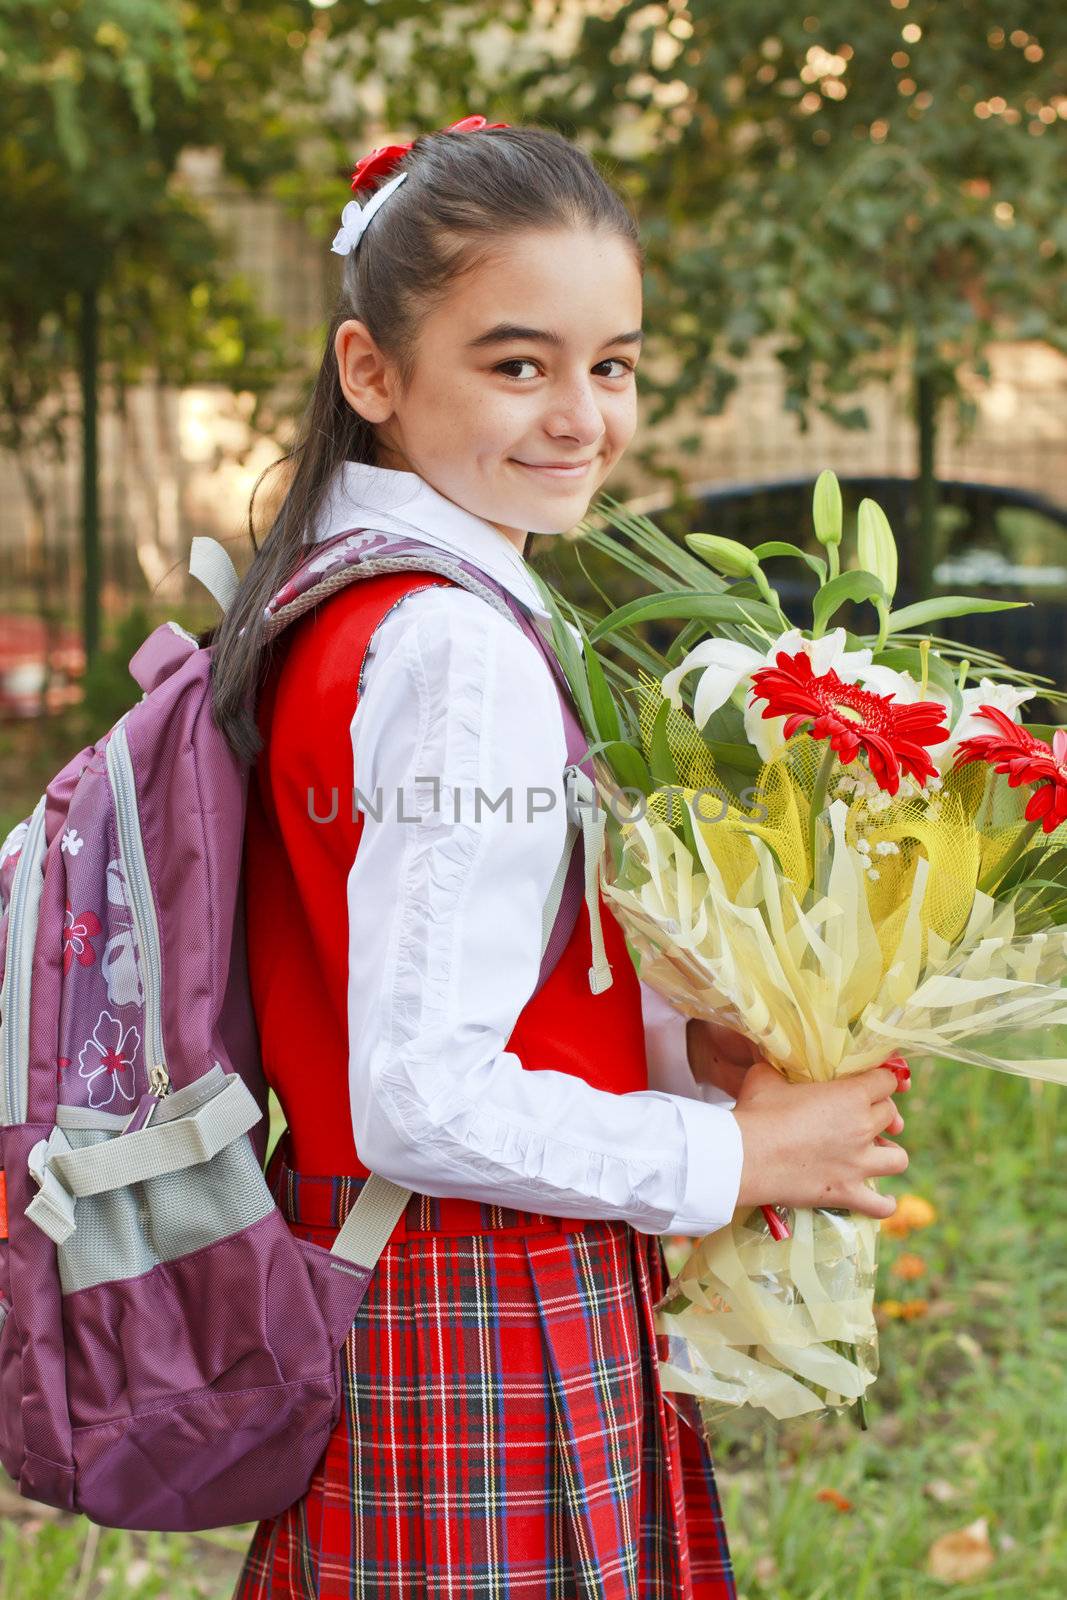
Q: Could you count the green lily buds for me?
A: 3